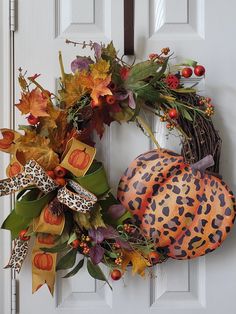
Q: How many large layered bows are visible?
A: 1